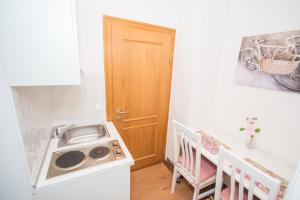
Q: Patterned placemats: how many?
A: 2